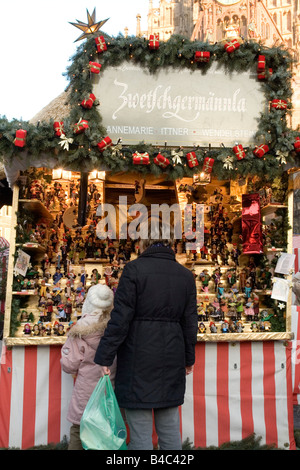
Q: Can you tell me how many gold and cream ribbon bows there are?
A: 5